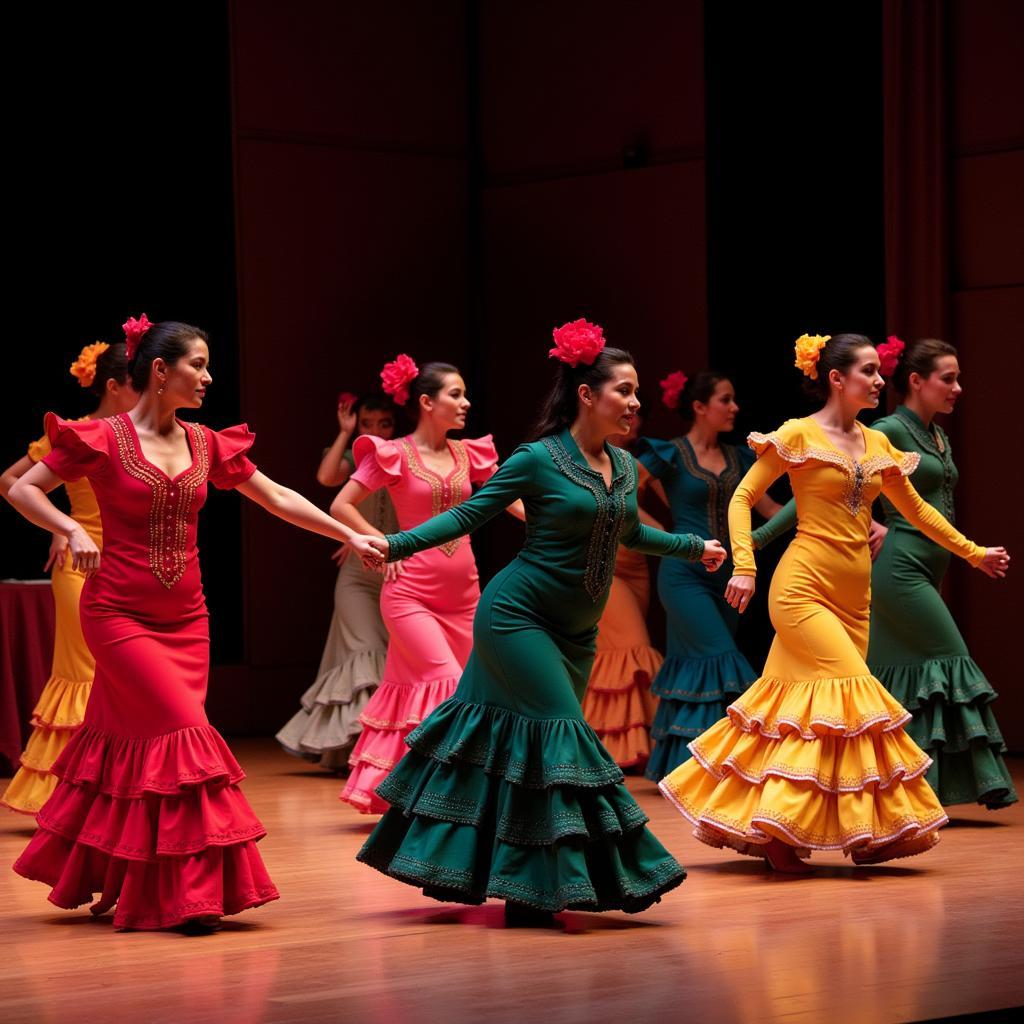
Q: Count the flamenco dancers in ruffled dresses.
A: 9